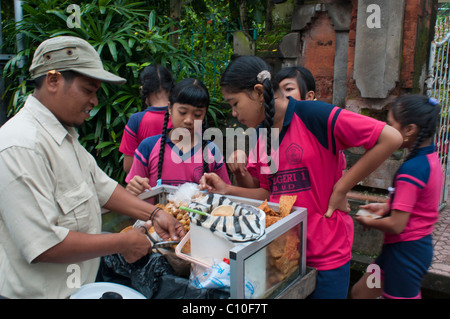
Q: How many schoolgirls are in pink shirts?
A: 5